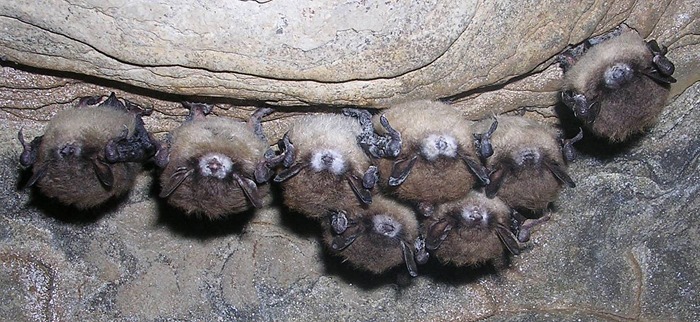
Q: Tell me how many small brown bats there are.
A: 8